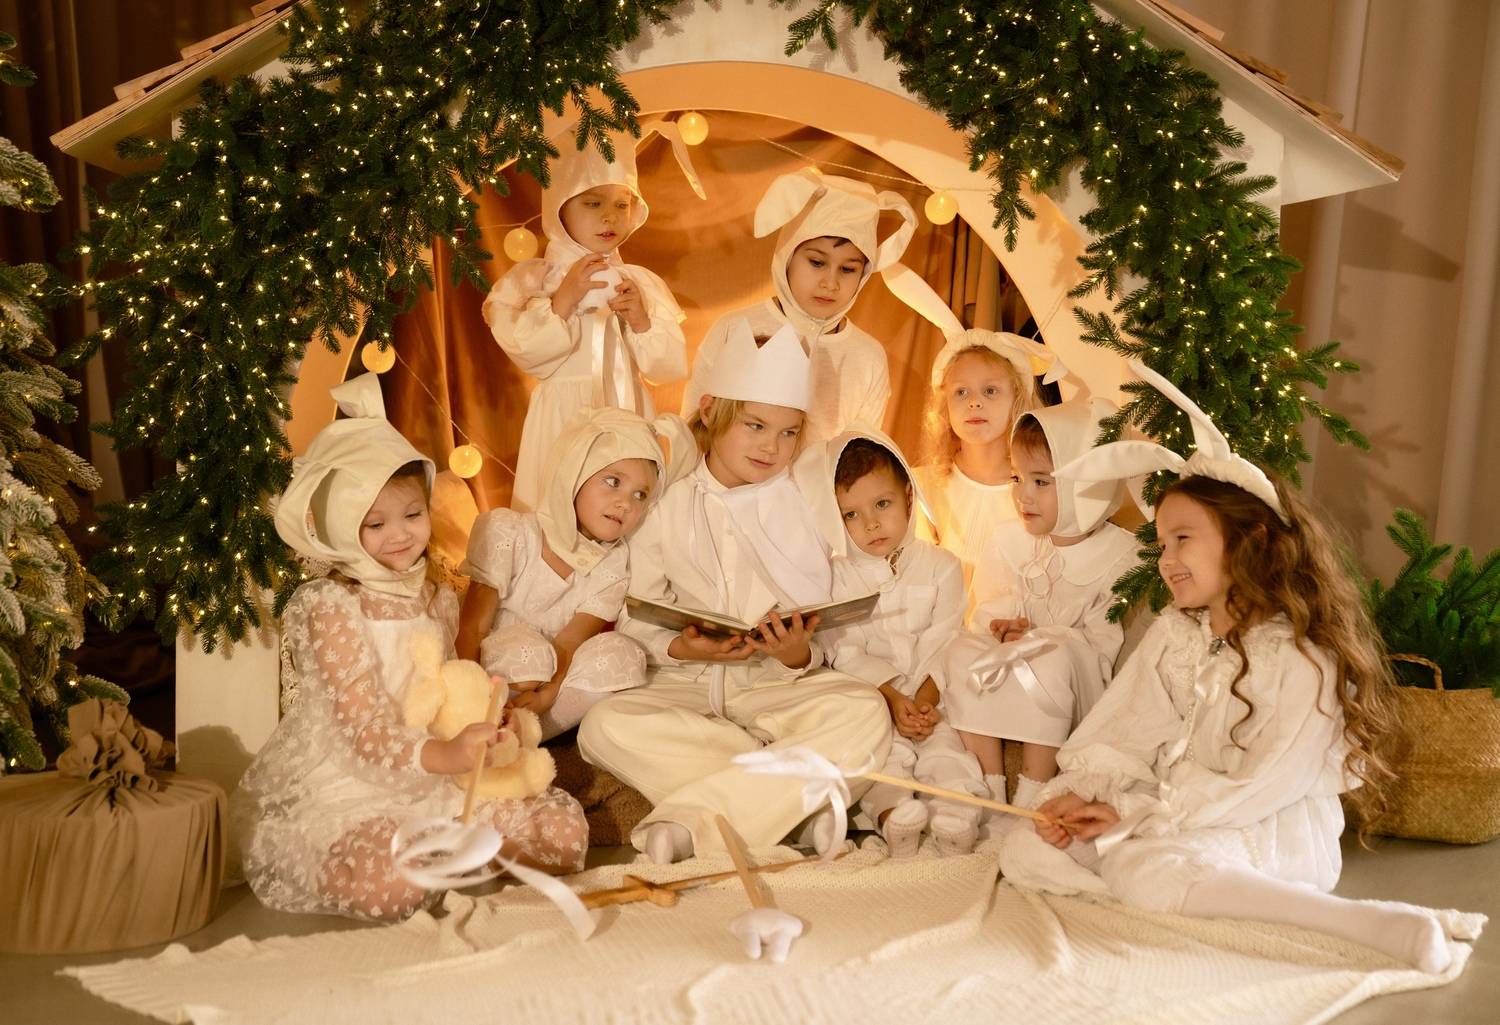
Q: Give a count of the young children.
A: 9